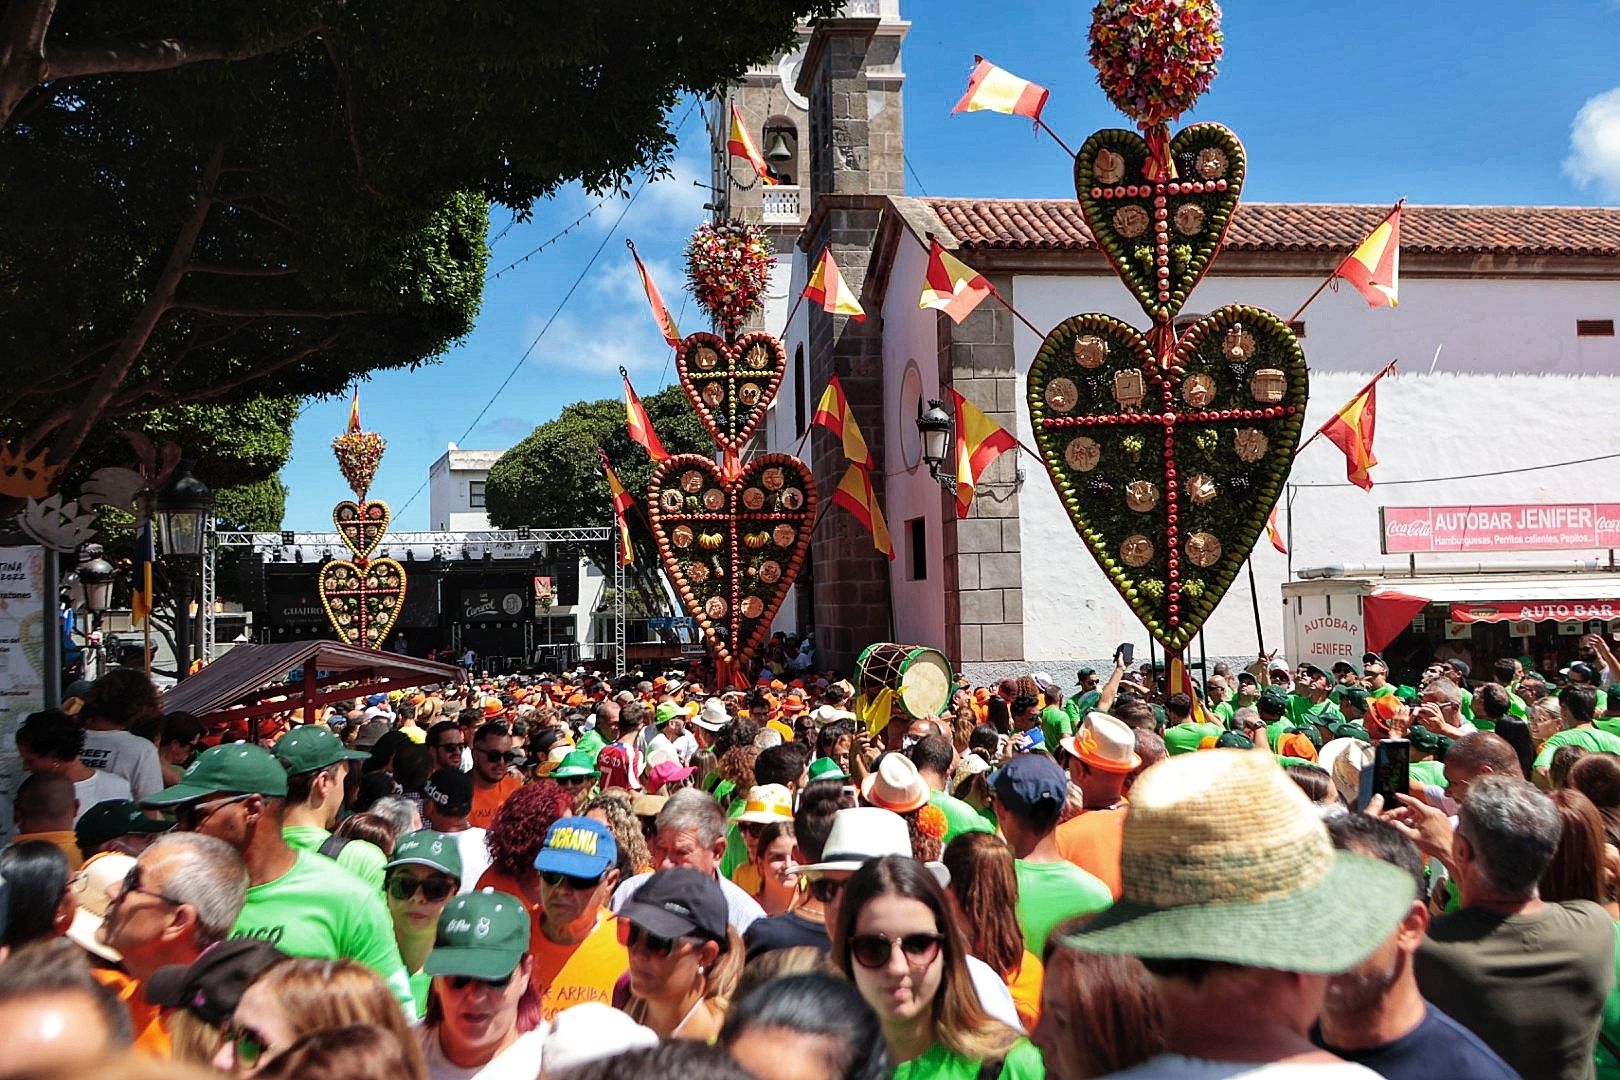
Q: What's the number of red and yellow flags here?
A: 14